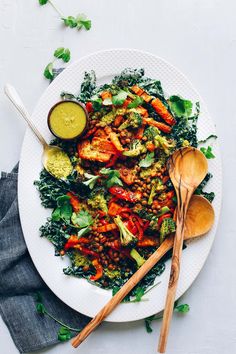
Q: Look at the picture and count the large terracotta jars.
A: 0